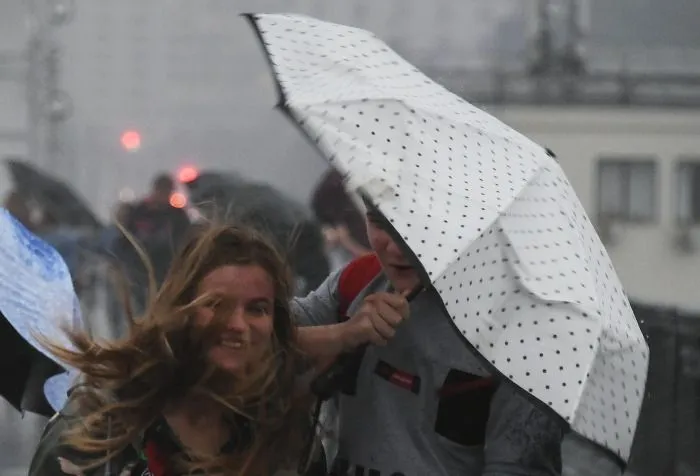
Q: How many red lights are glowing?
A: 3